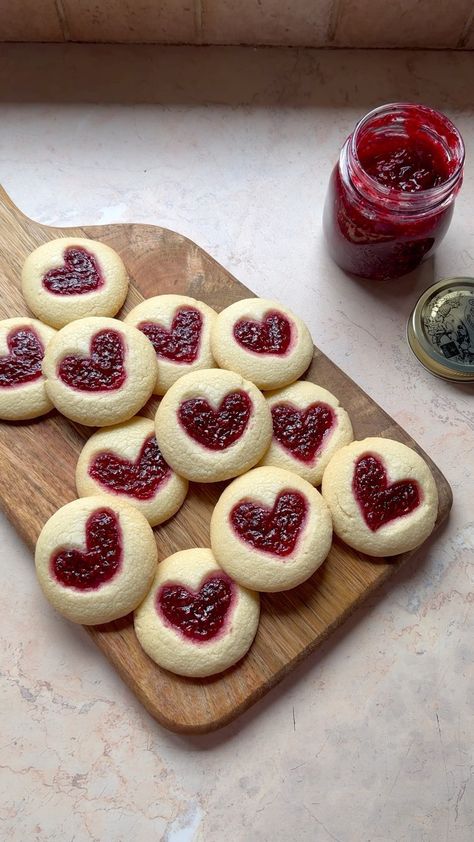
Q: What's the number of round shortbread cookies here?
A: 12